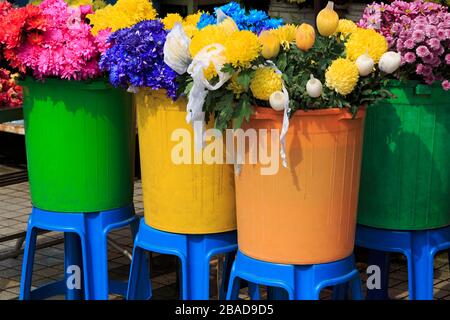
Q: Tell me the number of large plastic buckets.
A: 4